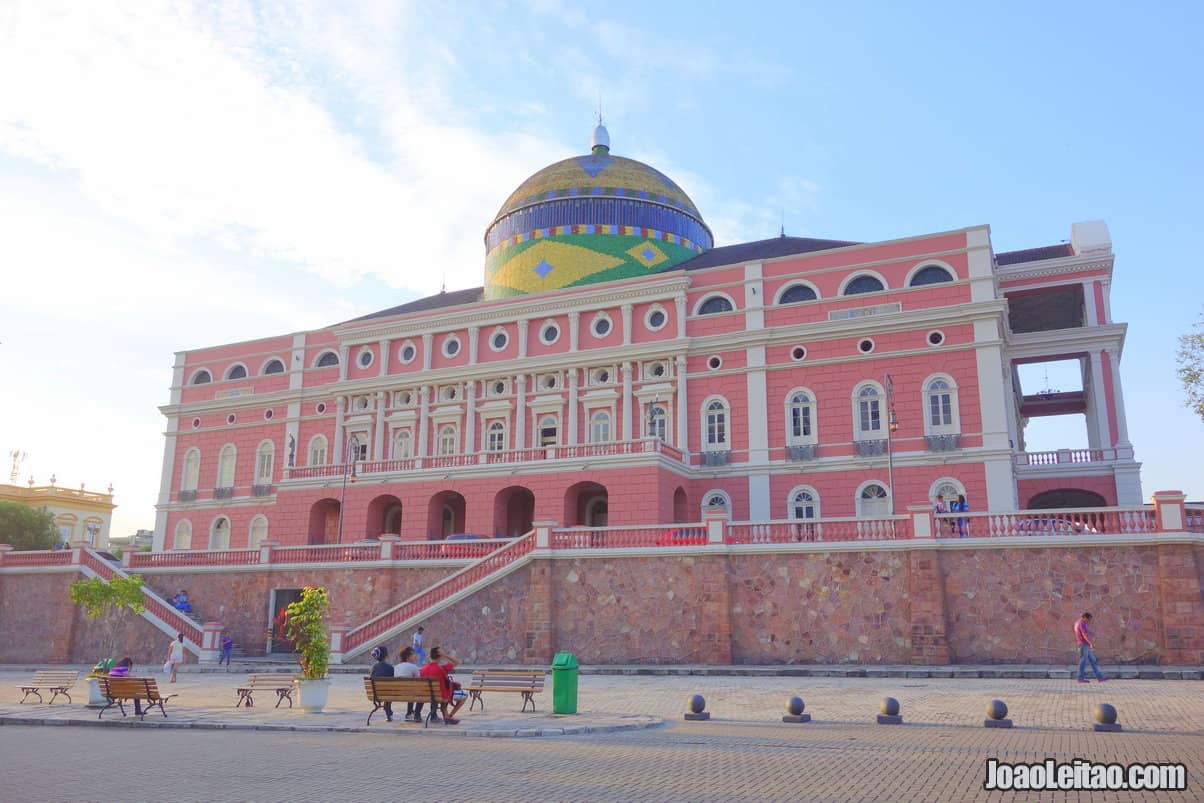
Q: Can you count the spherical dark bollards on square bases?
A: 5